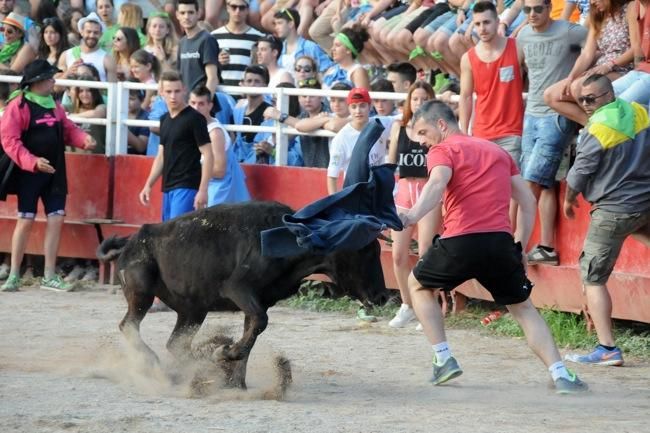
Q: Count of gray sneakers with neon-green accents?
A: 2